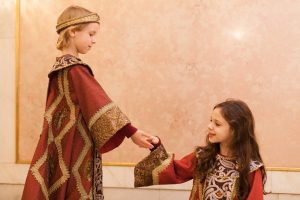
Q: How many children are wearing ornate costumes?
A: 2